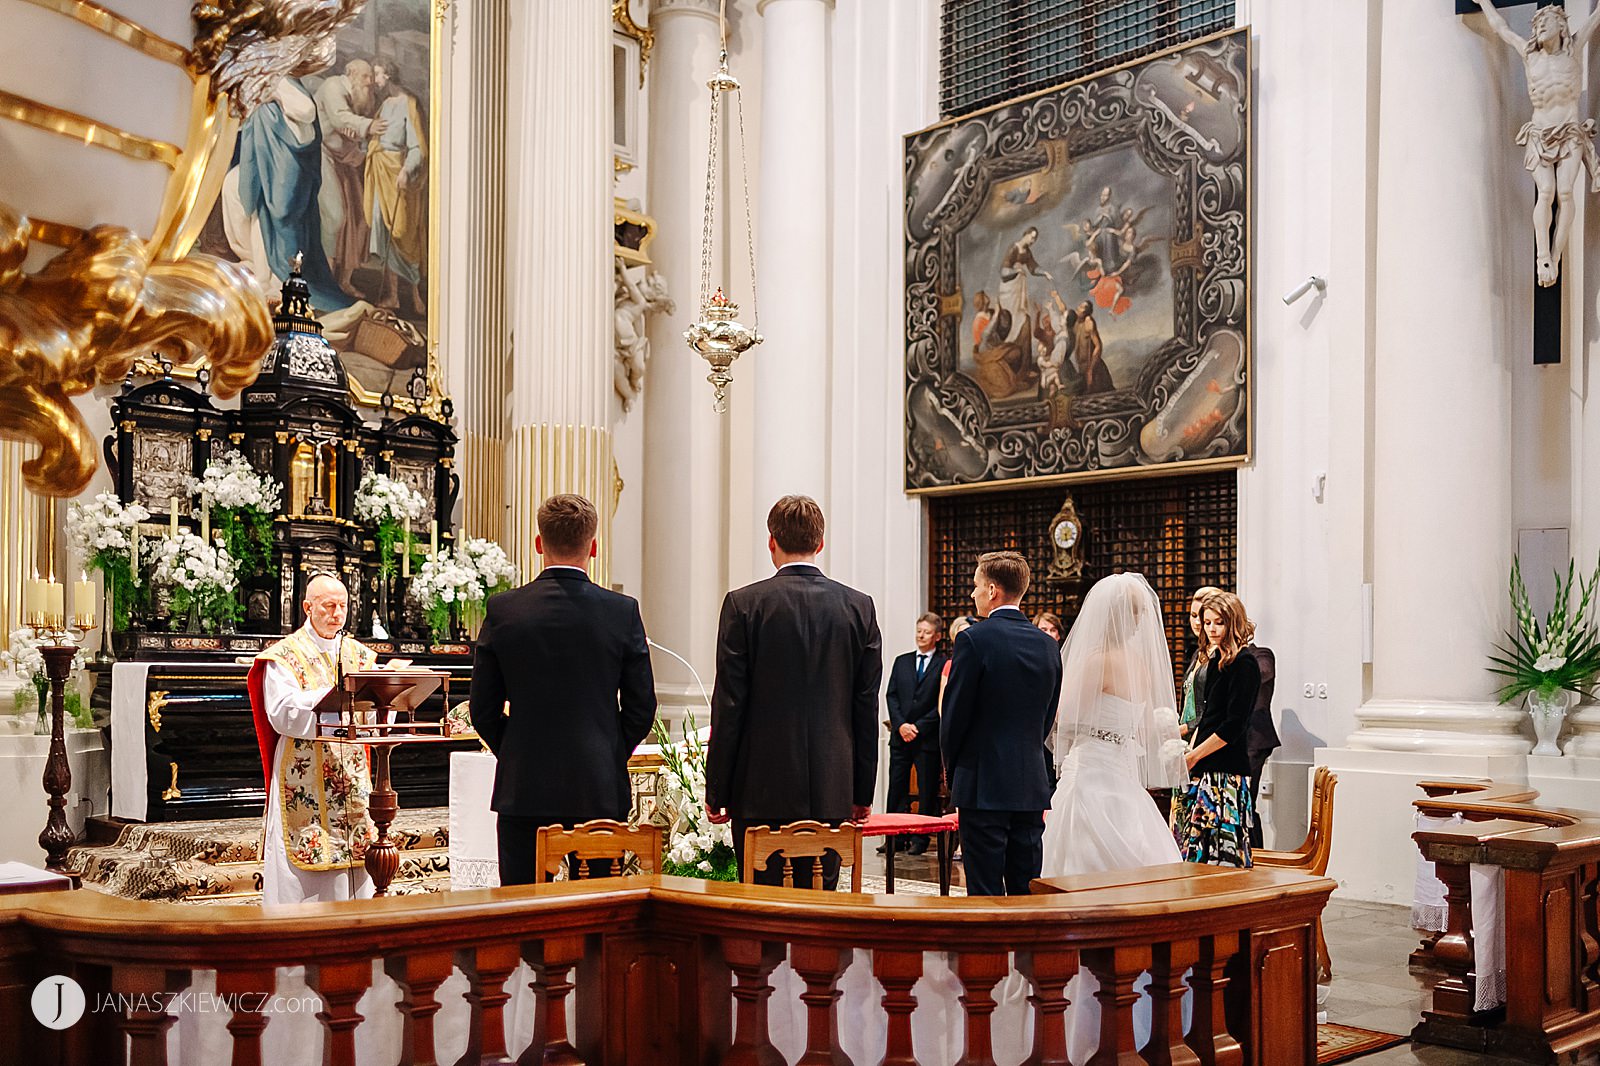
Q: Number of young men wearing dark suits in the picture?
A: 3